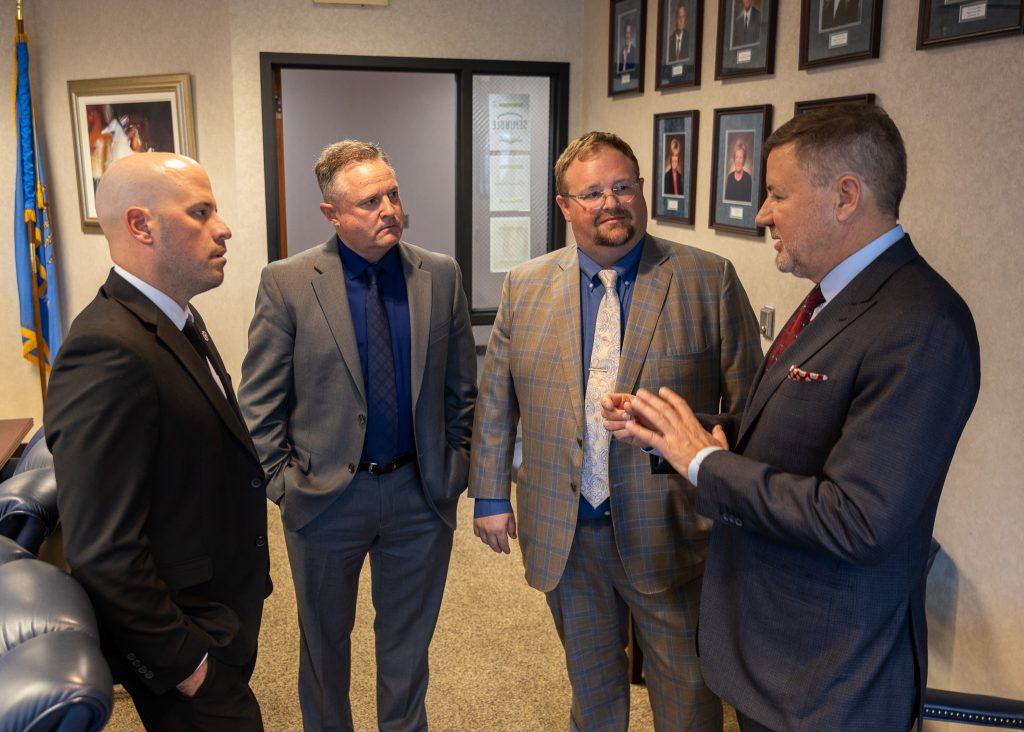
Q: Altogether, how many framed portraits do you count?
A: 8